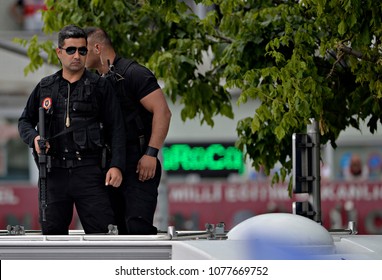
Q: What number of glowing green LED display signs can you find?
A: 1